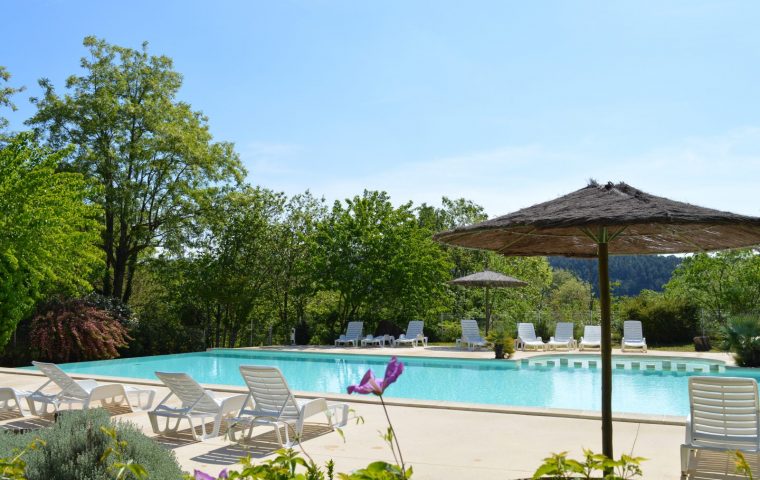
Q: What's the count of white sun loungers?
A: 13